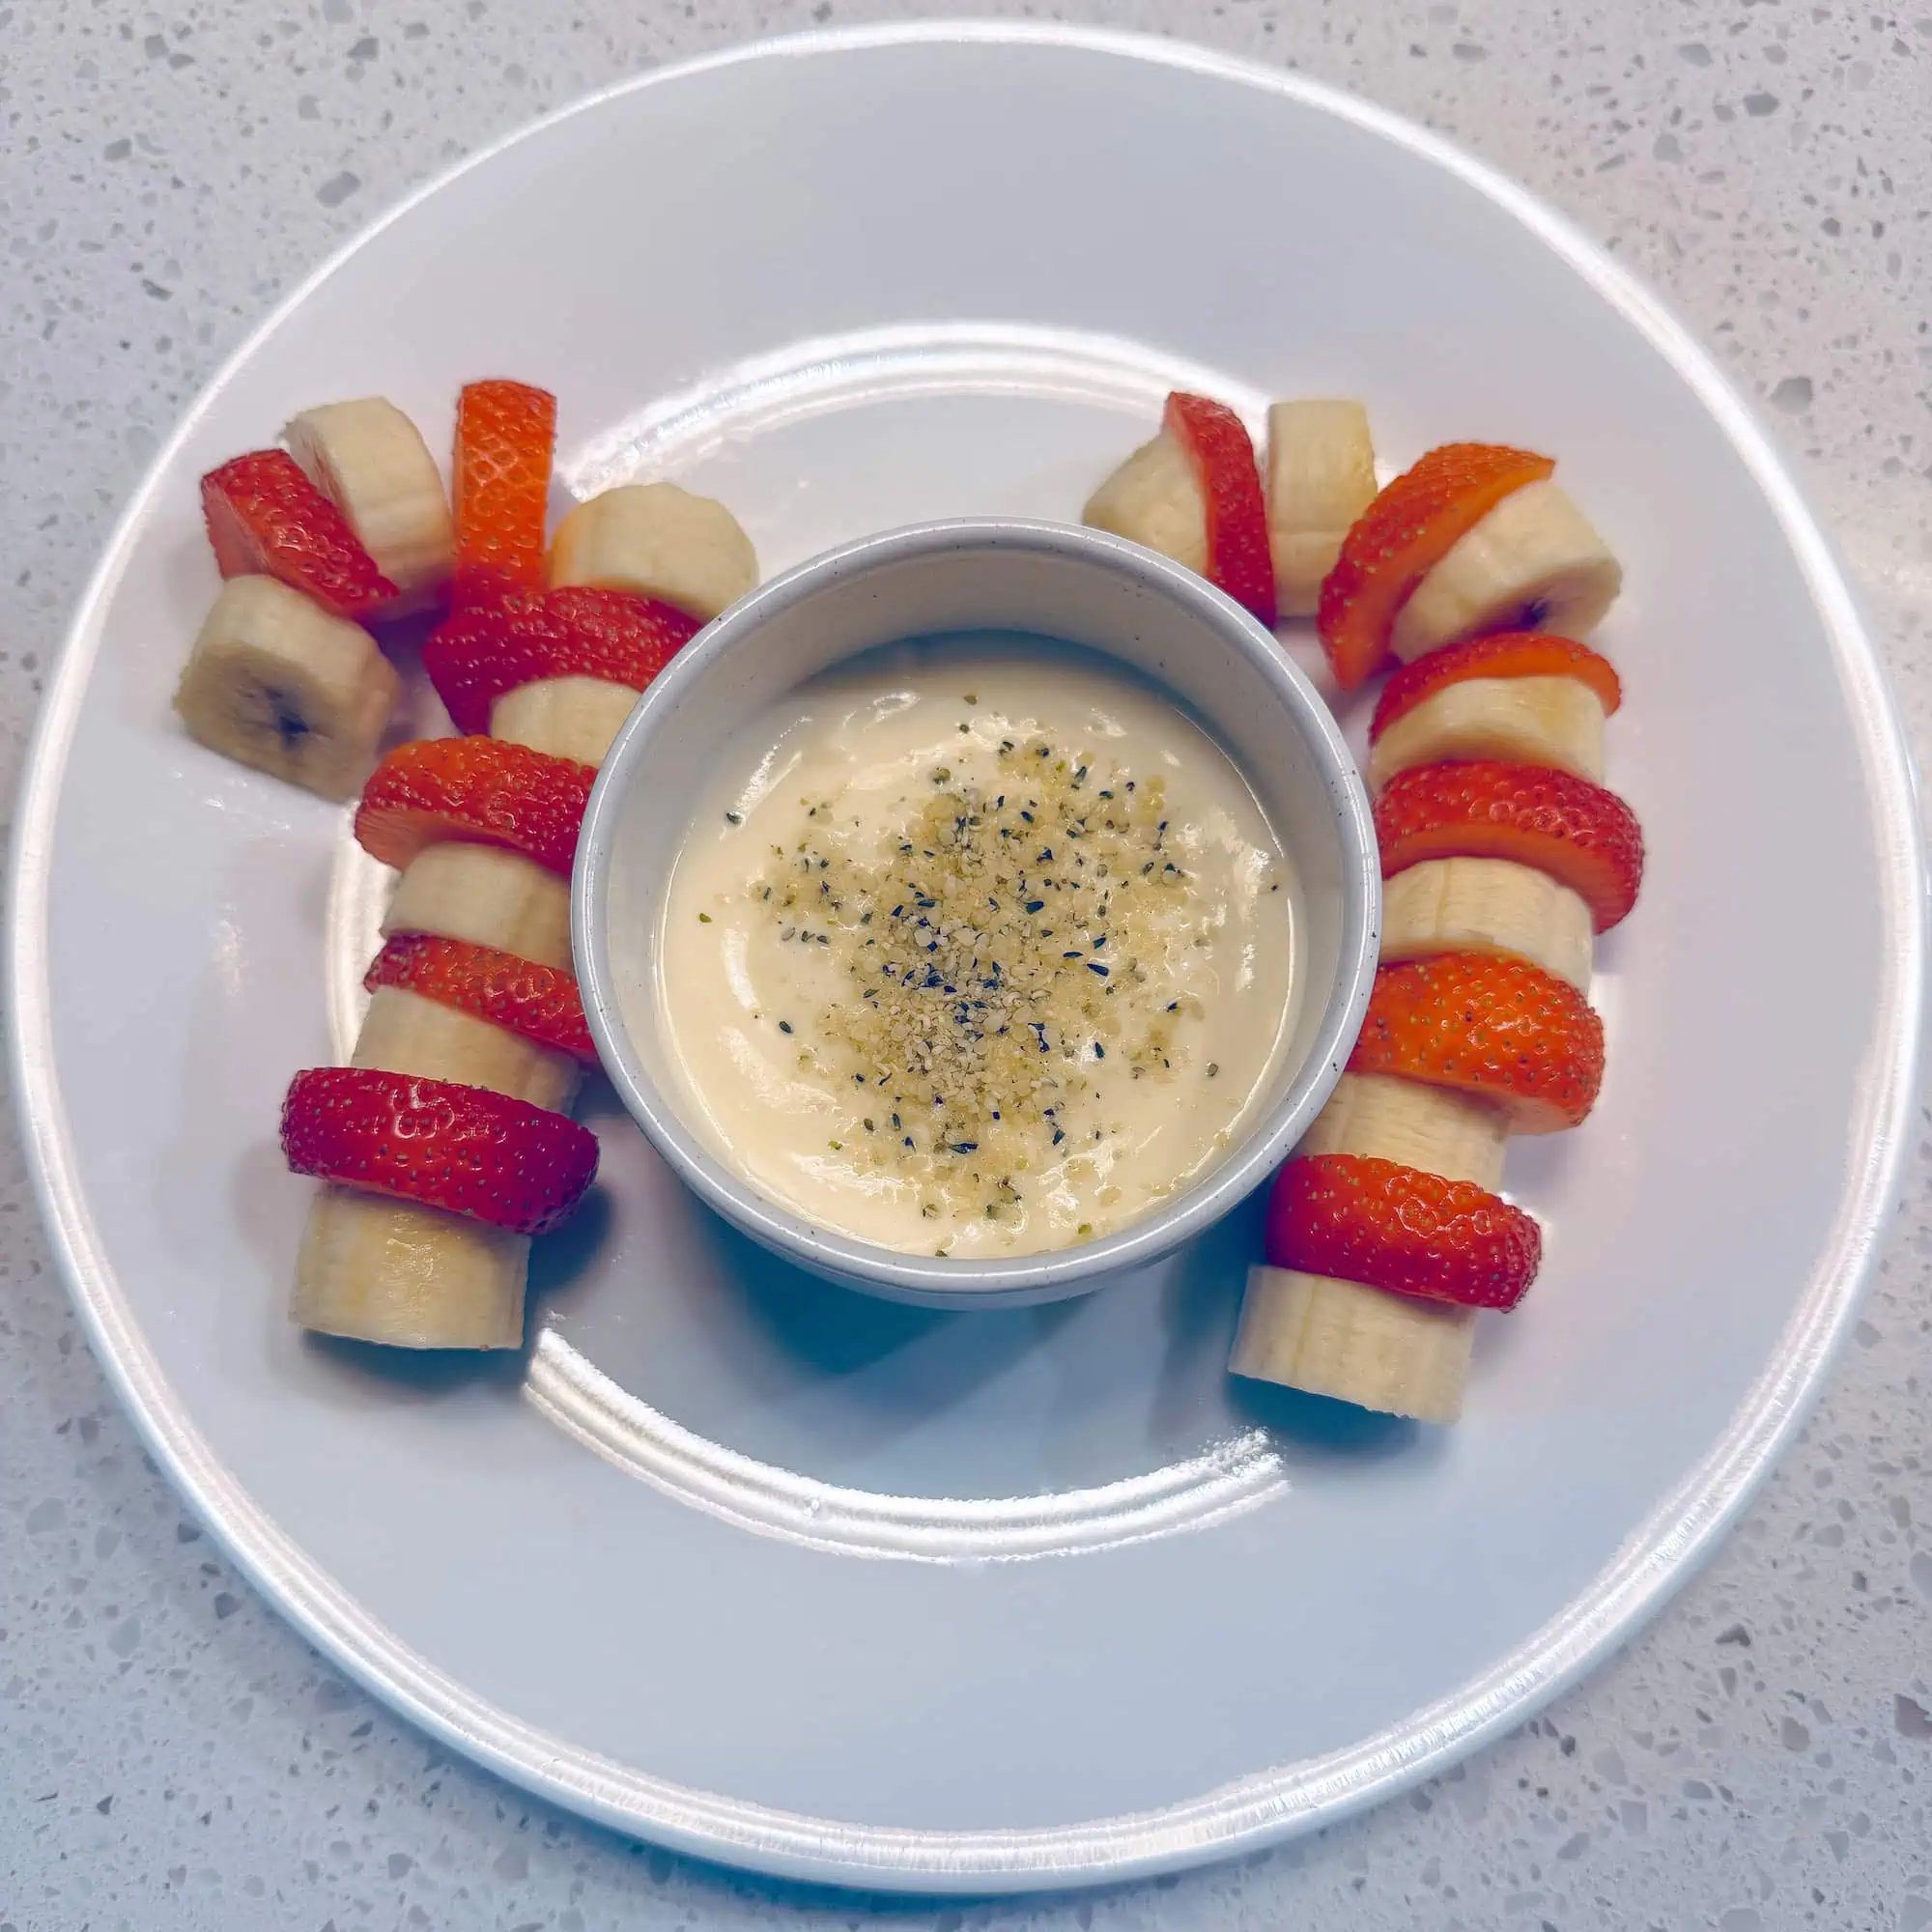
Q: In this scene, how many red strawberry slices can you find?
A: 12